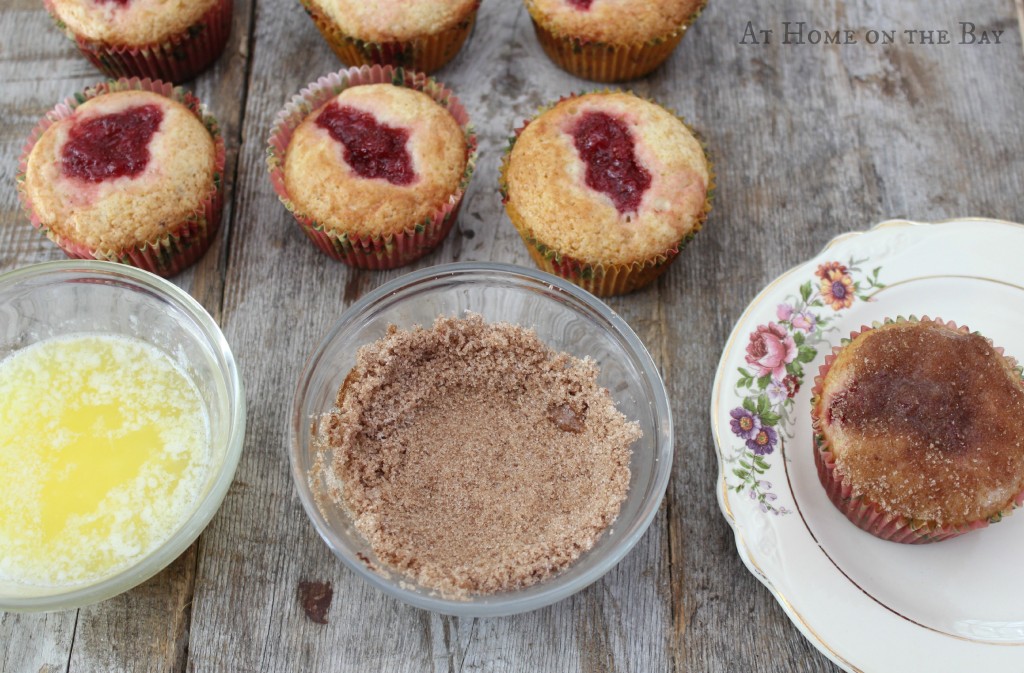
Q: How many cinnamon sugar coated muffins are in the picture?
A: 1